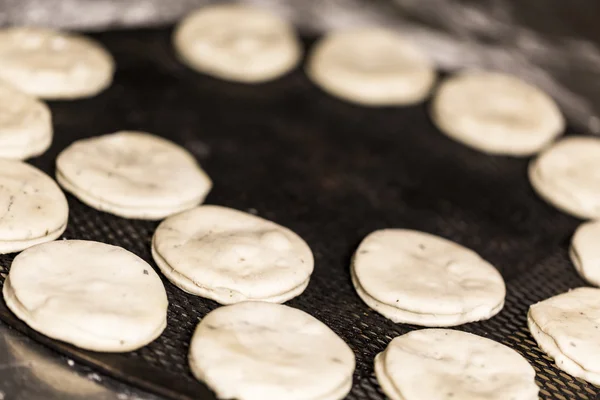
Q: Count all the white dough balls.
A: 15